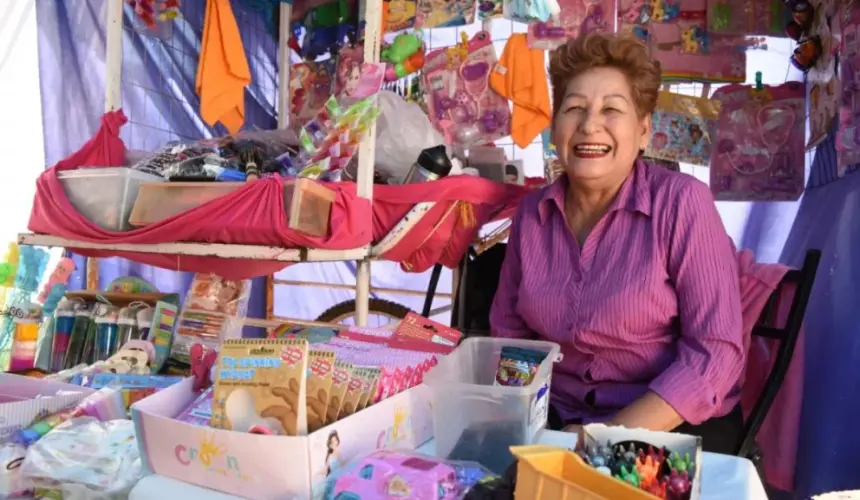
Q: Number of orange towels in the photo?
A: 2